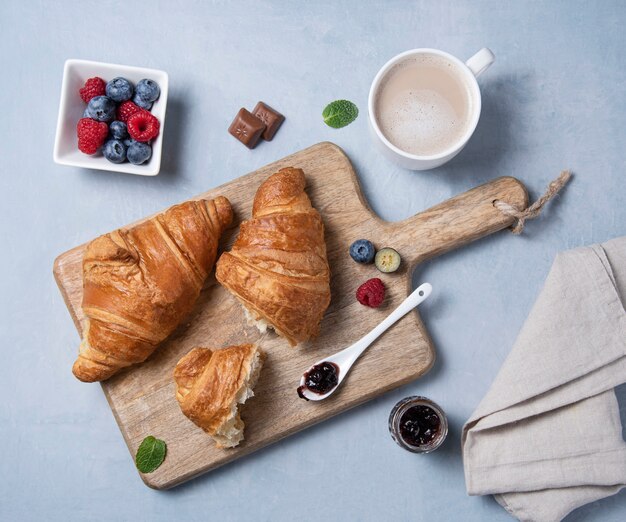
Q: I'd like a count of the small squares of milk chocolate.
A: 2